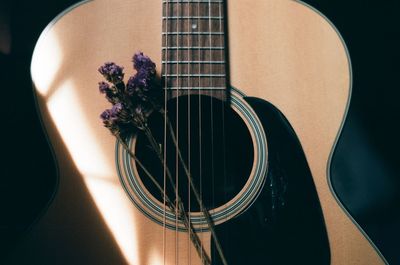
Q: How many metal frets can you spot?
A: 7